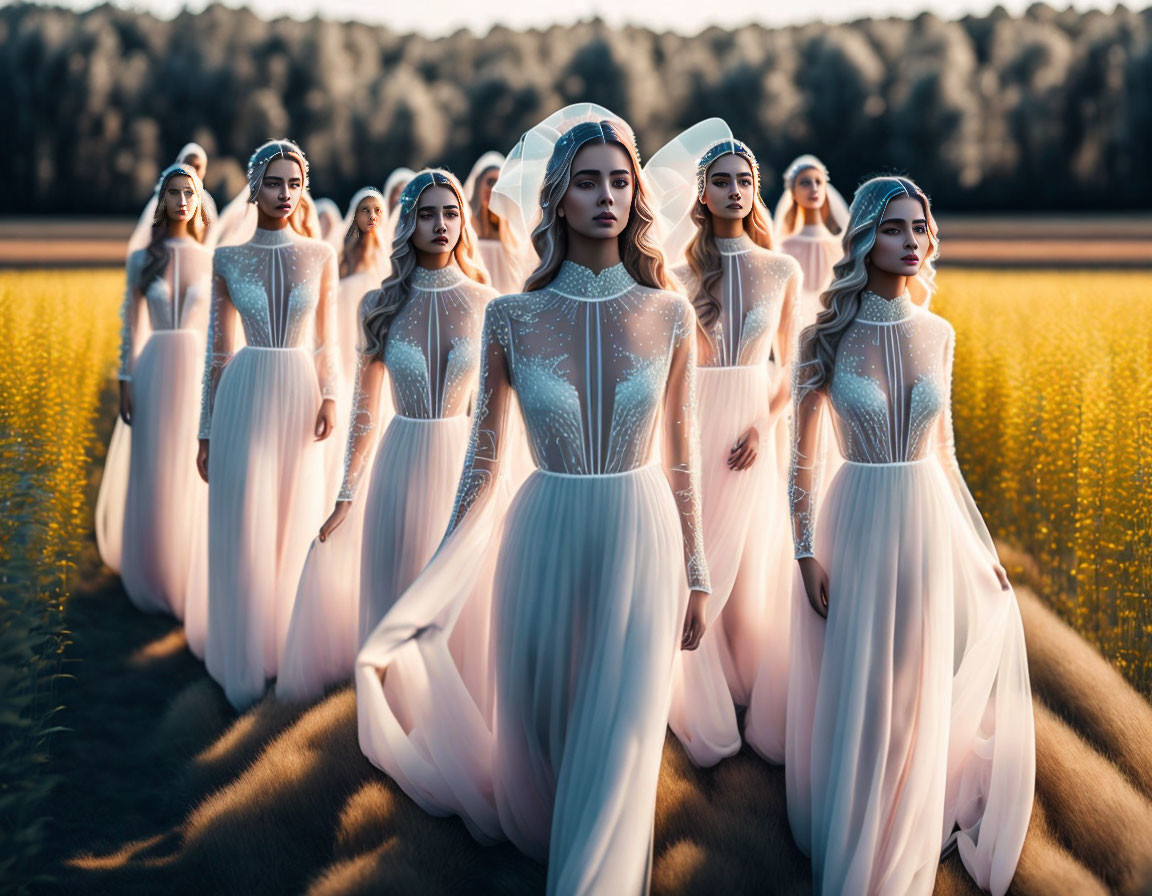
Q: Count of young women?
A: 12